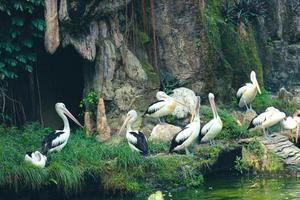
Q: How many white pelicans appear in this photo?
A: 9